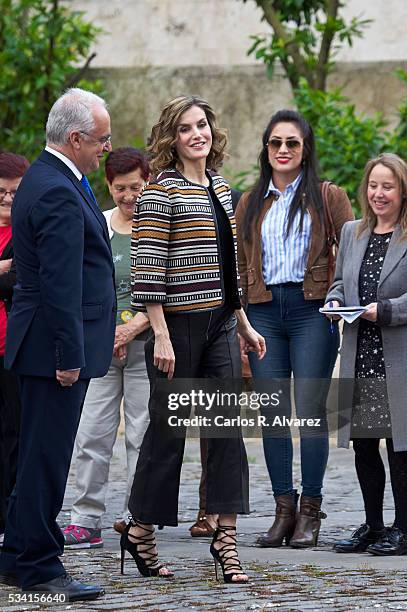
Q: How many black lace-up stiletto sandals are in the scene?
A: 2